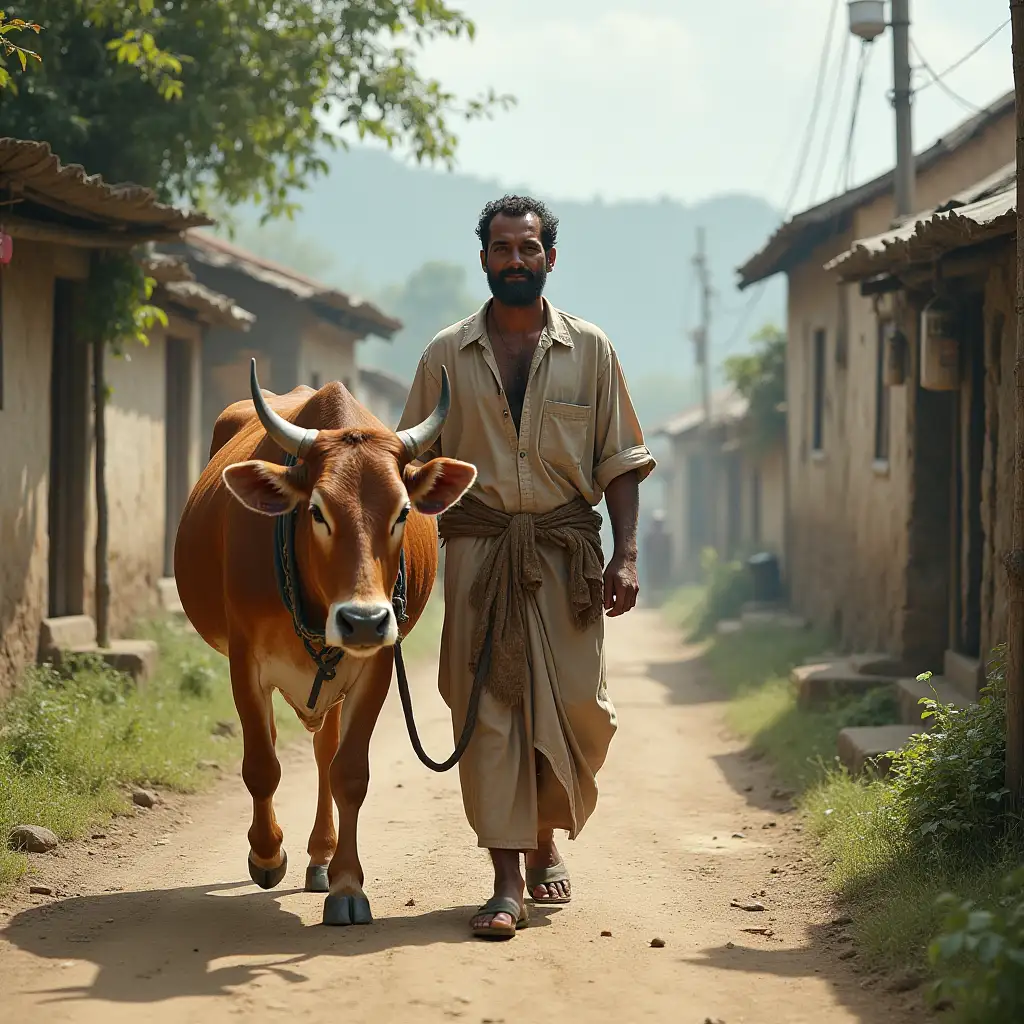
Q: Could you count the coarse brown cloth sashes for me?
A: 1